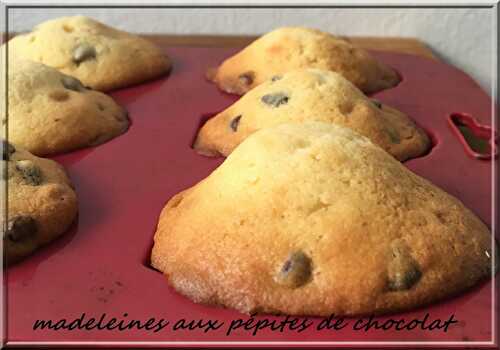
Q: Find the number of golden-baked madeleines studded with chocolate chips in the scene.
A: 6